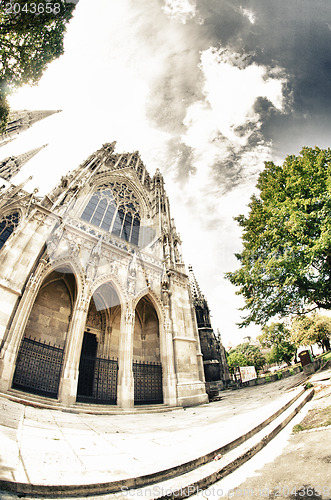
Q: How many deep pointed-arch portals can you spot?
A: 3